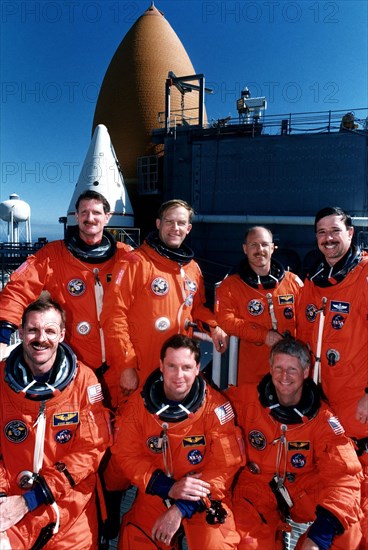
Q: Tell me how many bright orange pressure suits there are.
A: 7